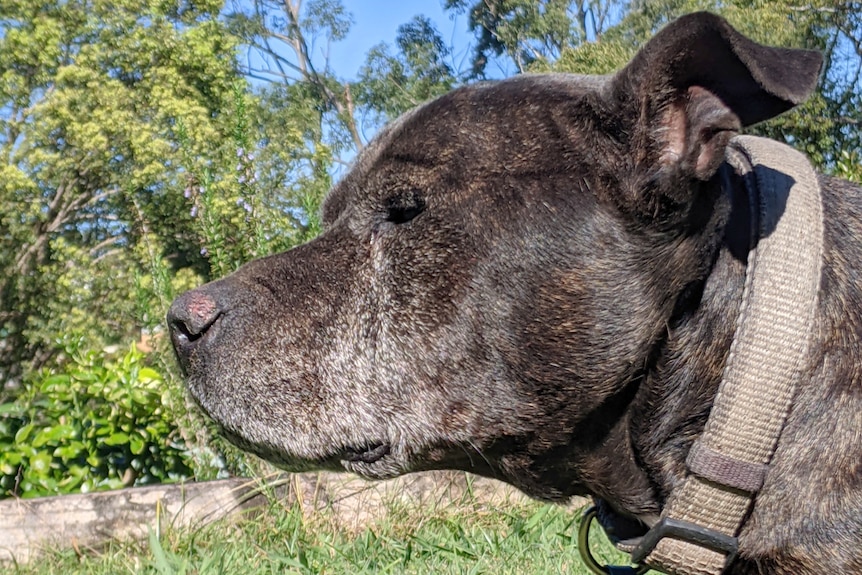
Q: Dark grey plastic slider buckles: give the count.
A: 1